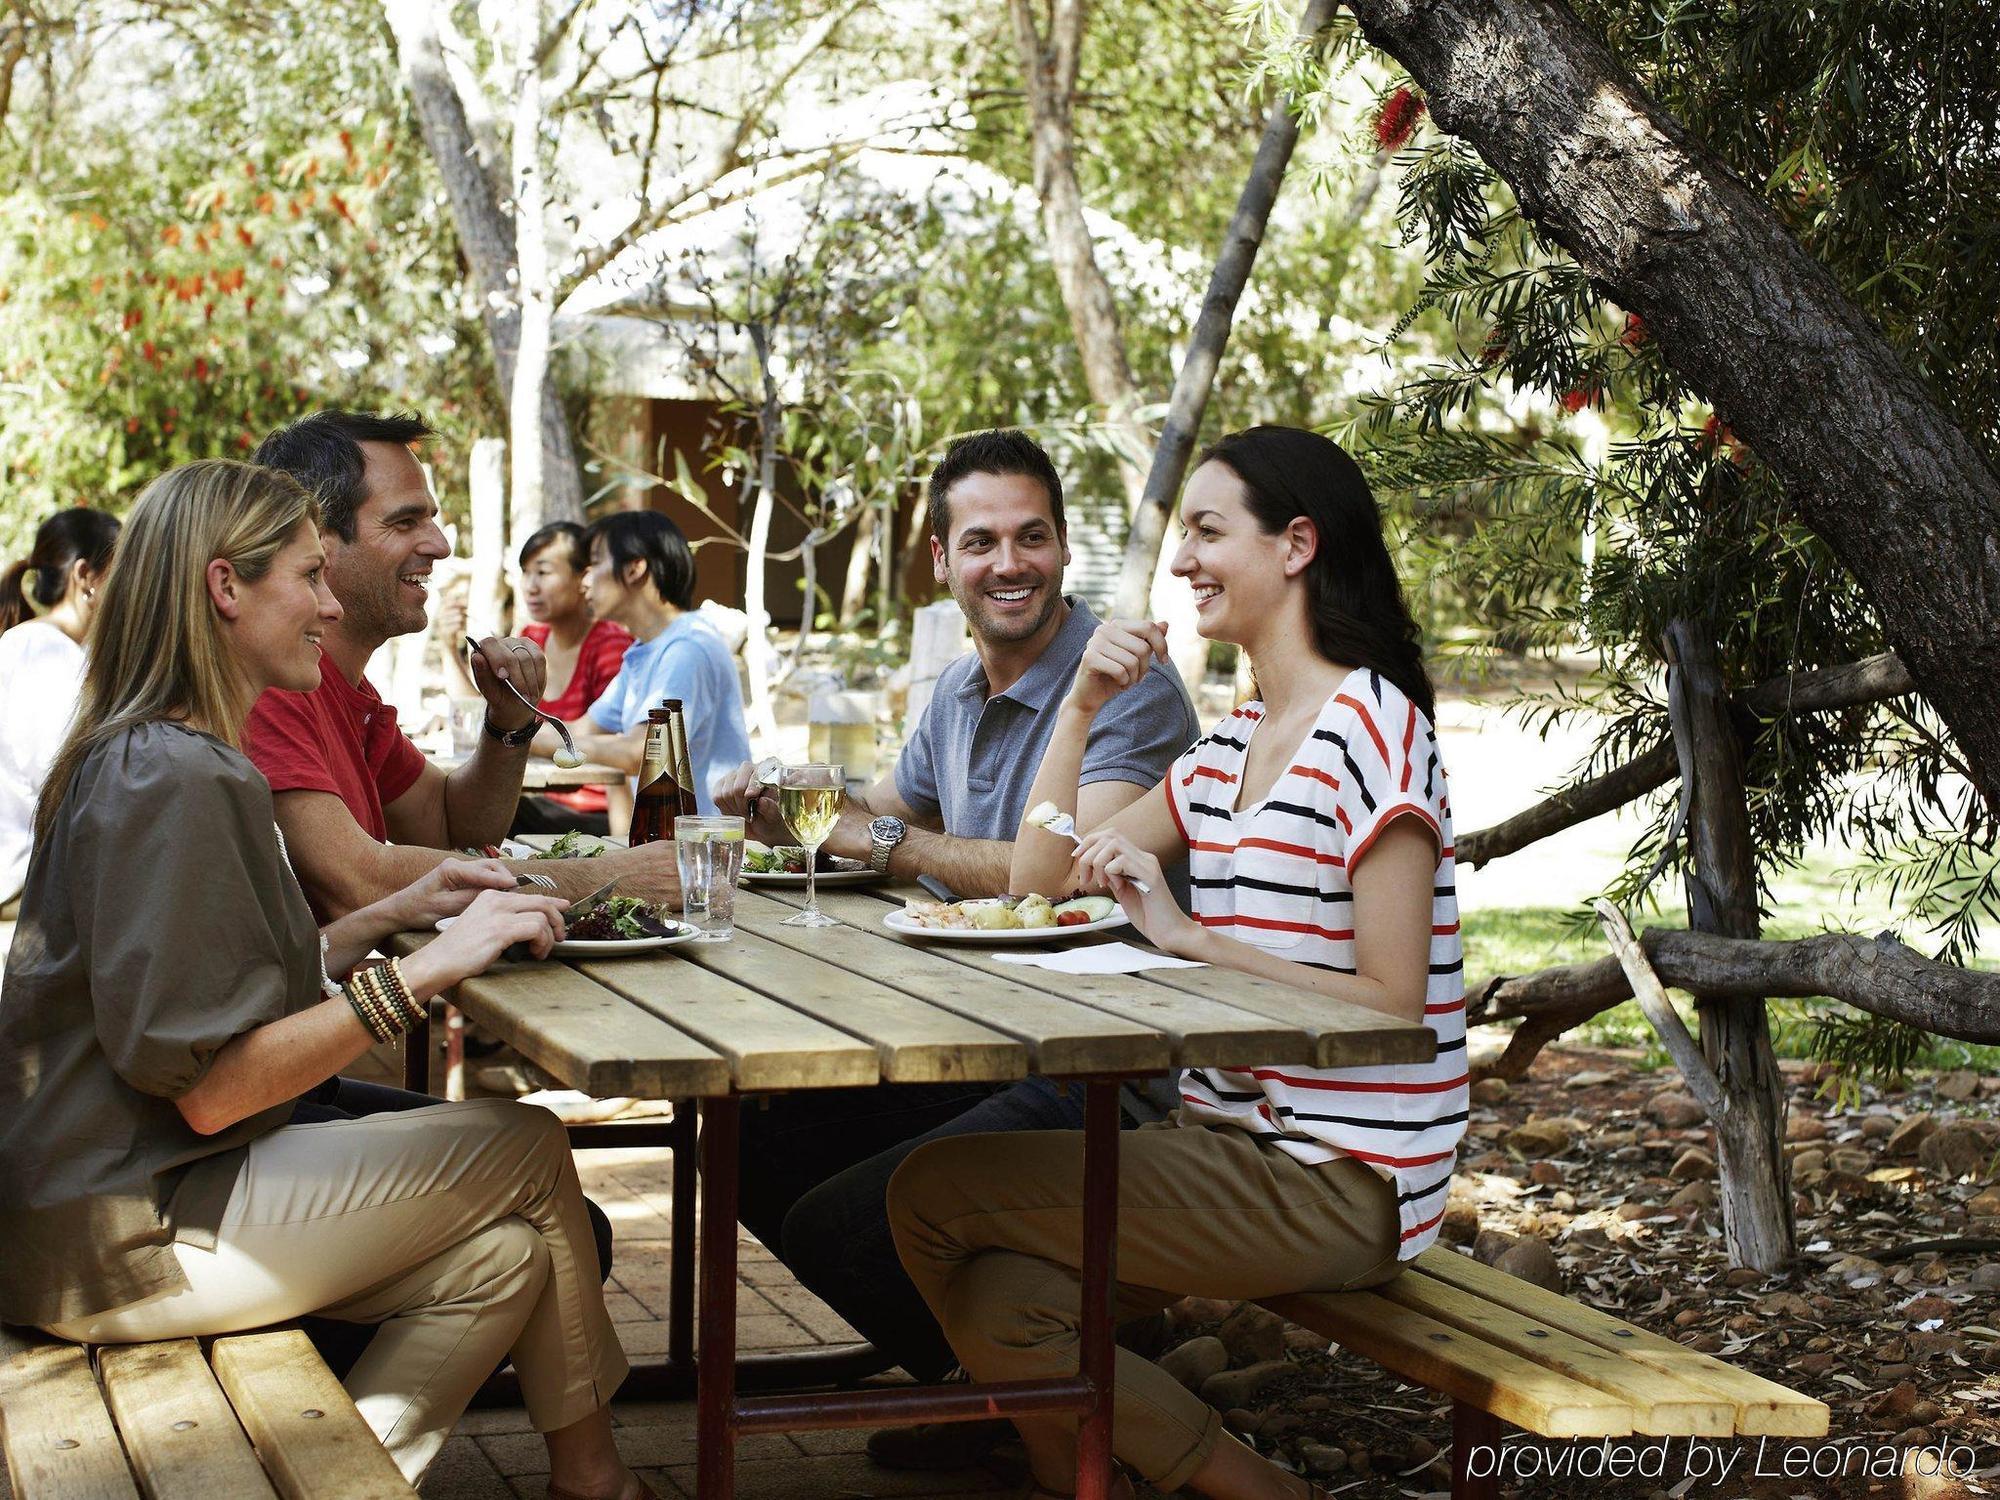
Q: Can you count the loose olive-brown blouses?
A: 1